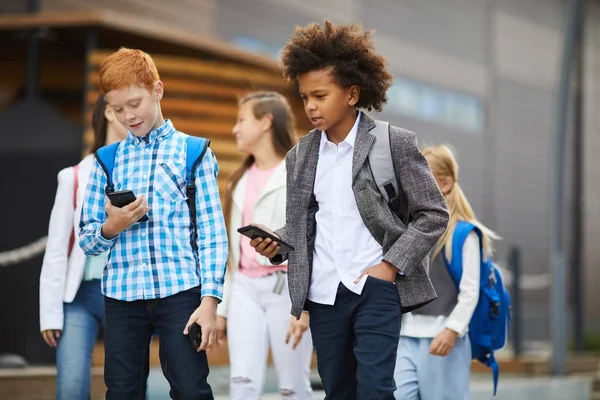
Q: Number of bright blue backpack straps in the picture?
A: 3